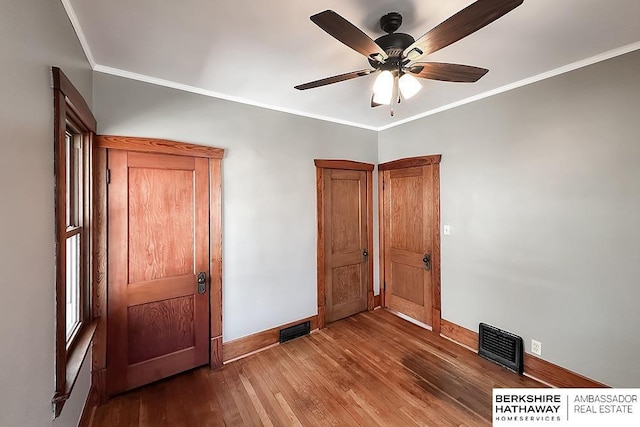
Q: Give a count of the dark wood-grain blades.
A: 5